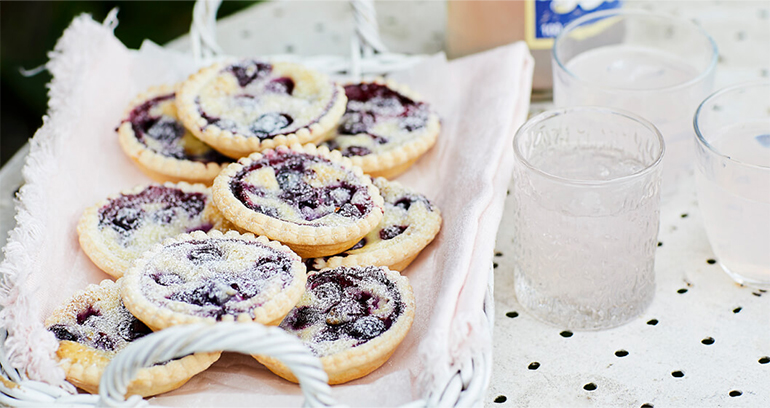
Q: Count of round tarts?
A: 9